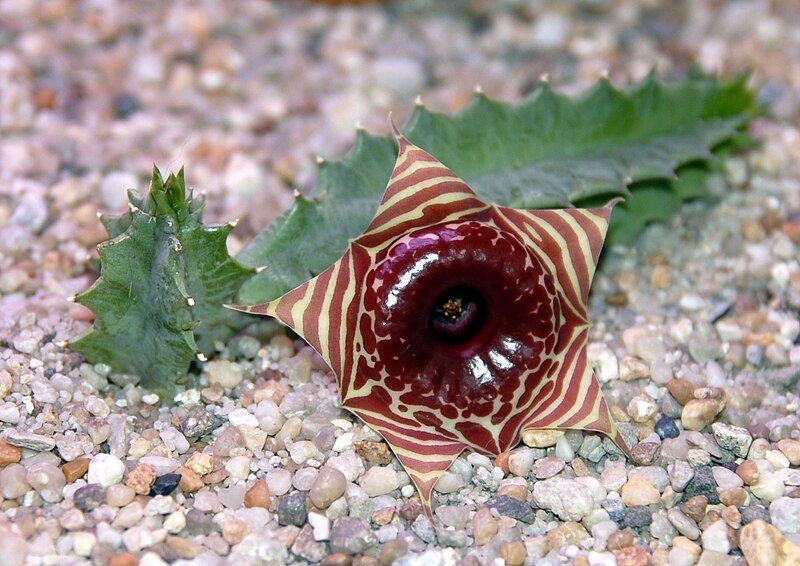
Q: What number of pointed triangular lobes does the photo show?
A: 5